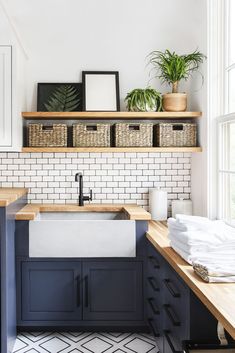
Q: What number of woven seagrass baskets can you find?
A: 4